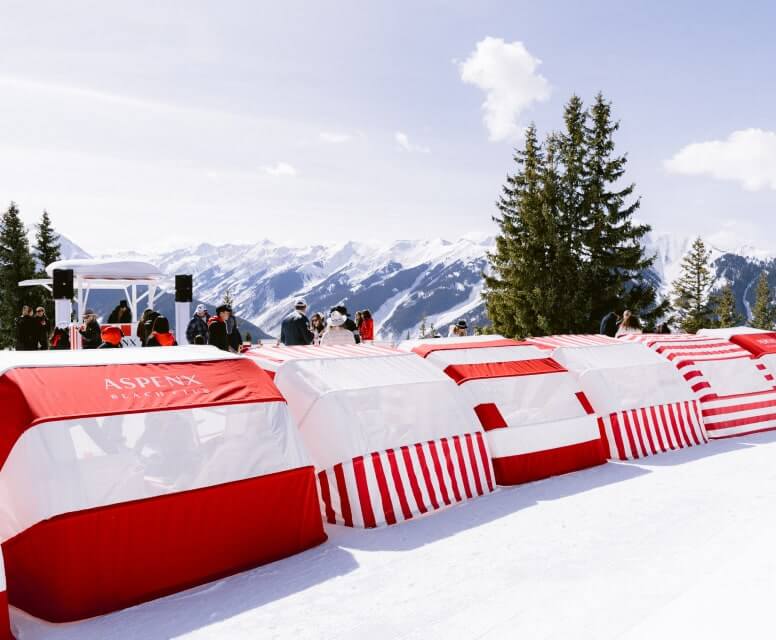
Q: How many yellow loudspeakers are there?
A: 0